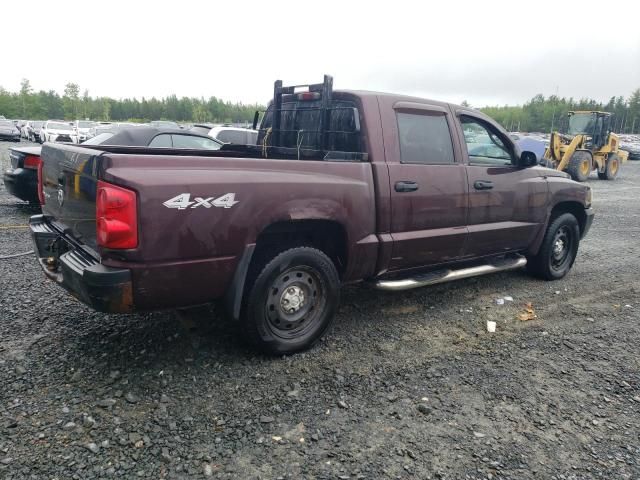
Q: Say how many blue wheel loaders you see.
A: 0